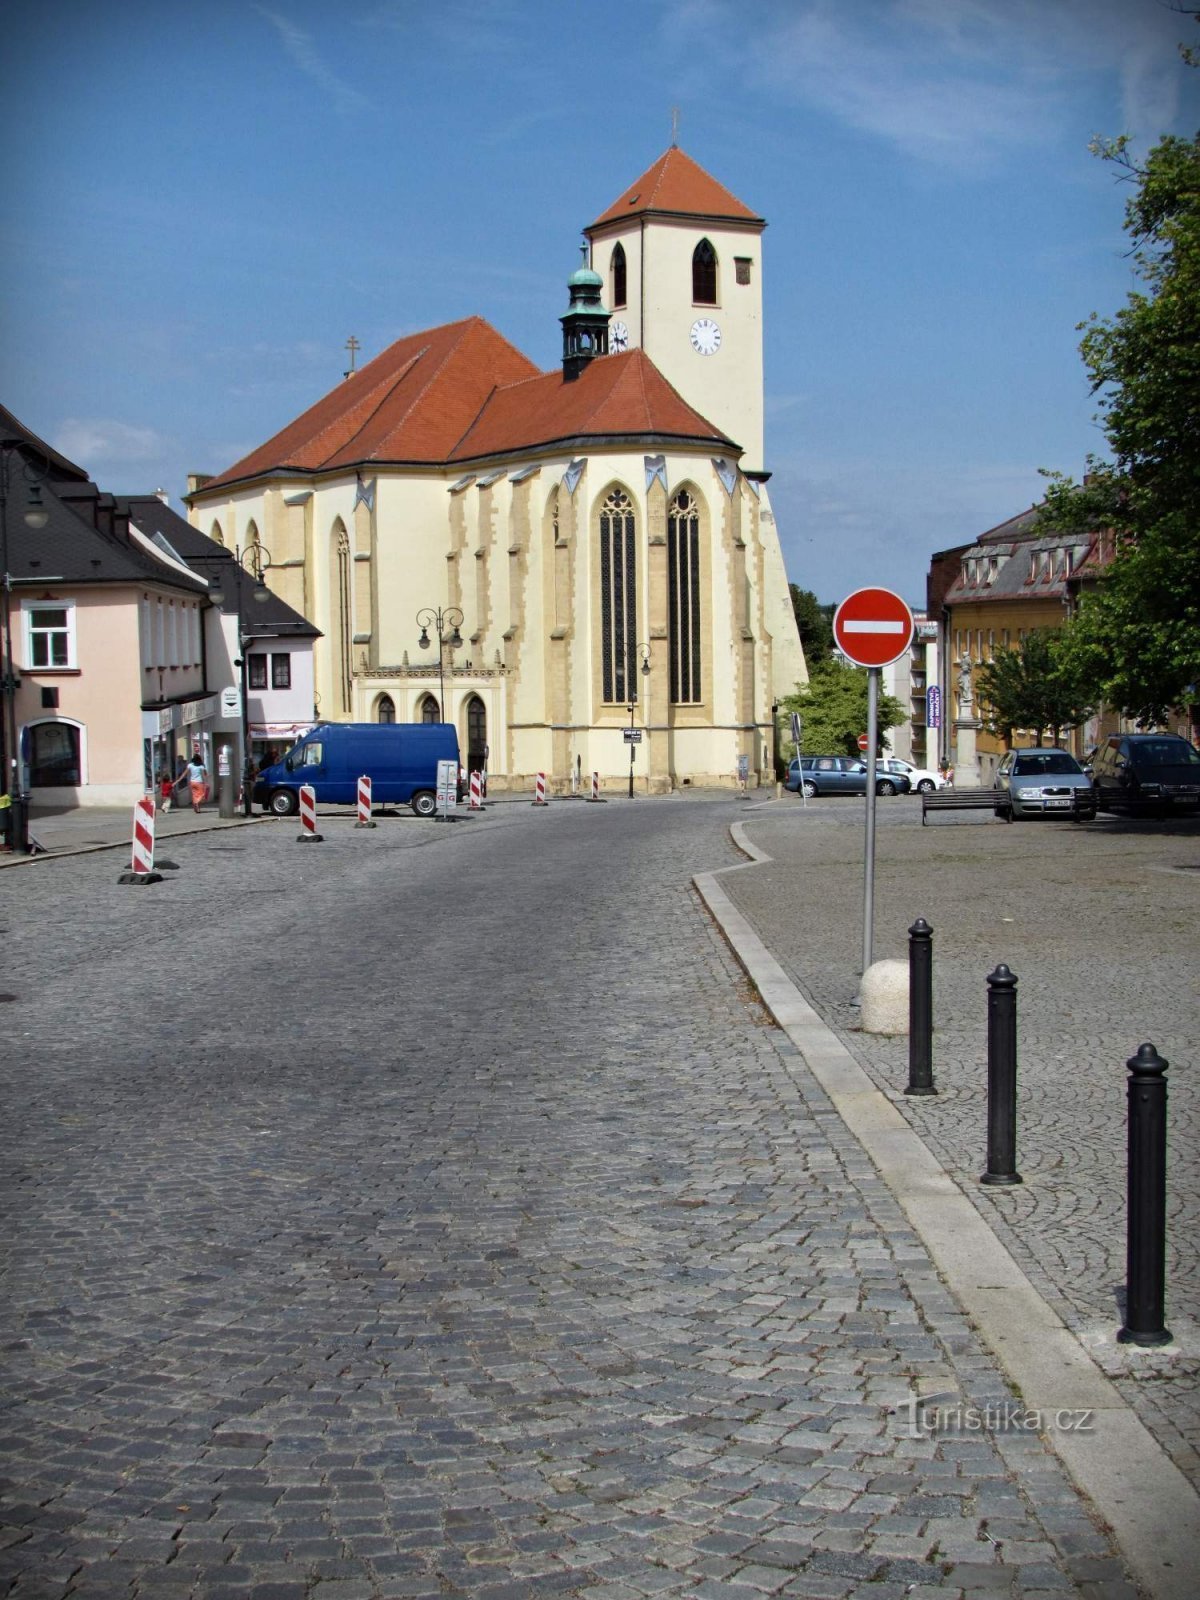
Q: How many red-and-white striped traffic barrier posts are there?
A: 6